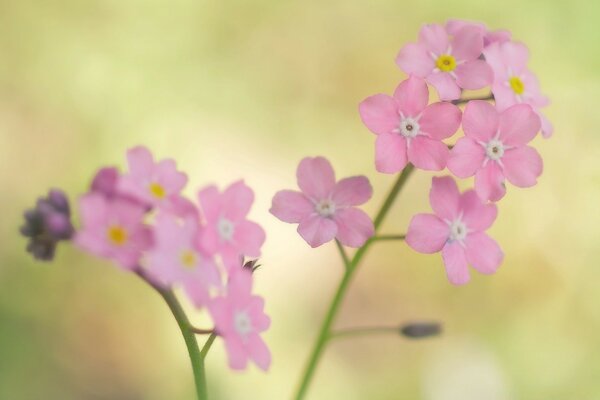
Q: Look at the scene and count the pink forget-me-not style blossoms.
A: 11